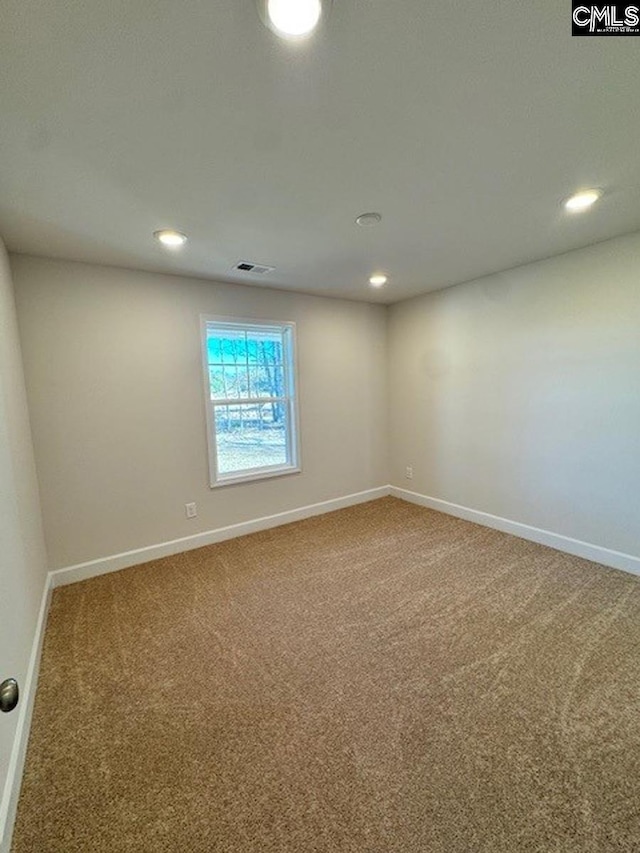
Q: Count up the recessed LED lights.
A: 4